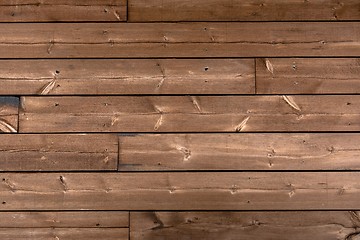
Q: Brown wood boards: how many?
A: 12